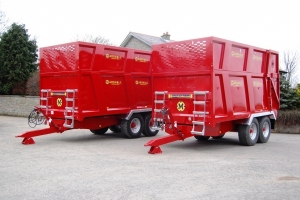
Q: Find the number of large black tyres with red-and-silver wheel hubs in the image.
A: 4